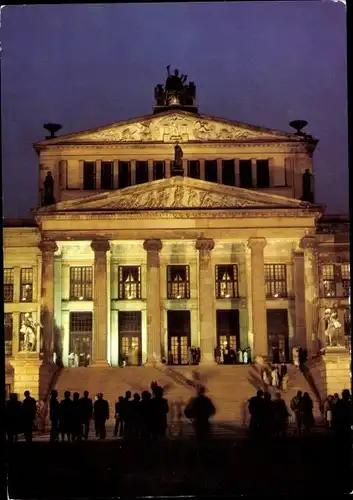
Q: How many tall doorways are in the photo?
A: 5